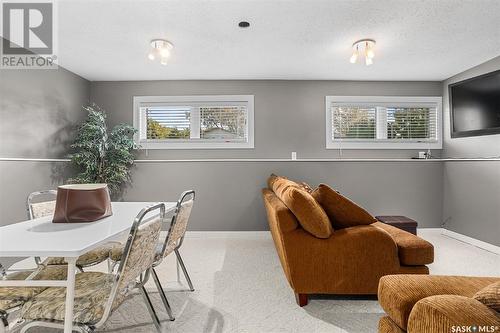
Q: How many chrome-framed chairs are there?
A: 4